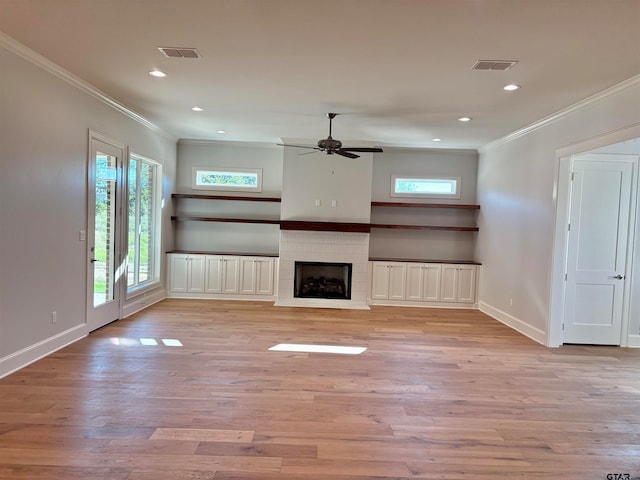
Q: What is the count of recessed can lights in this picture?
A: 6